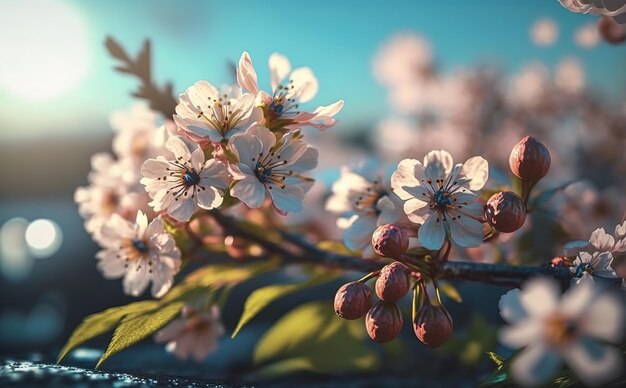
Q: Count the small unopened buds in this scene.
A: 7